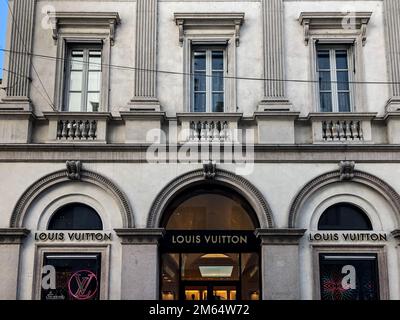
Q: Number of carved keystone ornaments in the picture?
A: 3